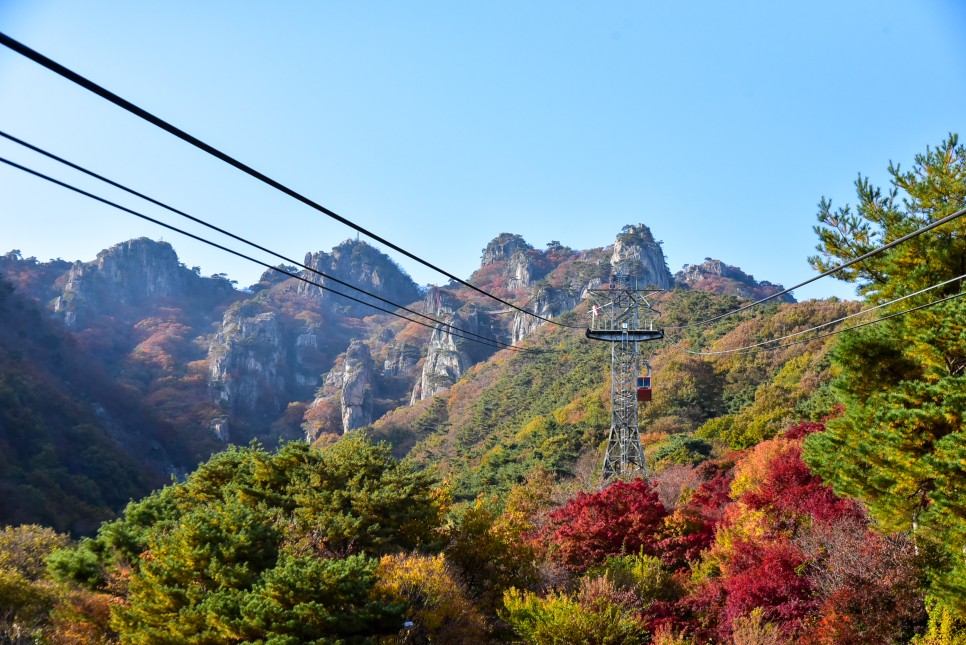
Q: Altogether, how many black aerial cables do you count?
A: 3